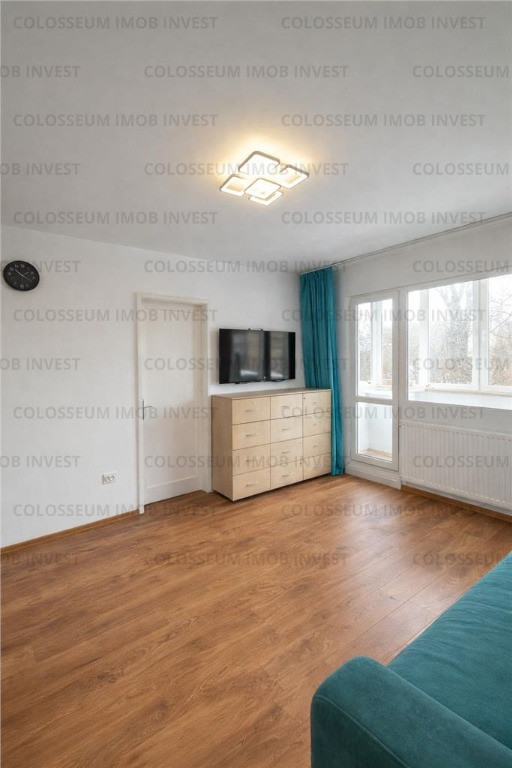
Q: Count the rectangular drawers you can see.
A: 12